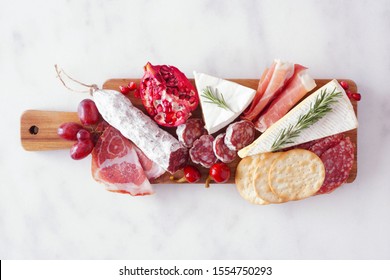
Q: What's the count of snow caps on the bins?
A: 0